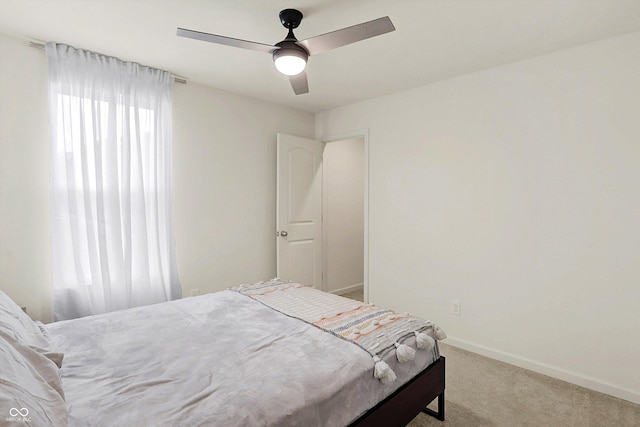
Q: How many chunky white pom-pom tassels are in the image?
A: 4